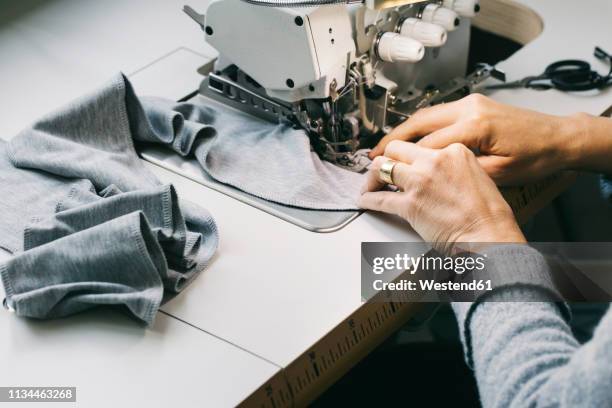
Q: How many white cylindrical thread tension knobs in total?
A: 4